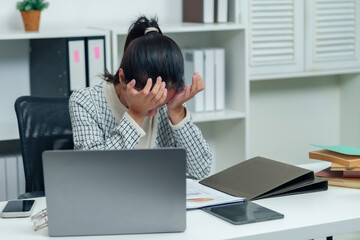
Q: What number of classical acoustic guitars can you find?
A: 0